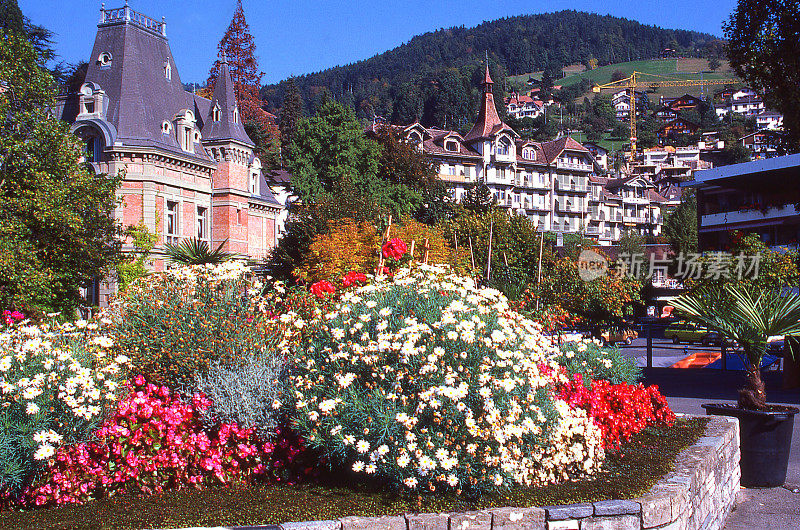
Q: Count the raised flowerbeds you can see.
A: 1